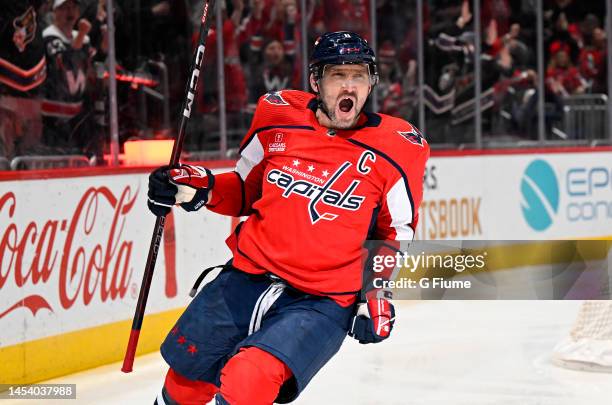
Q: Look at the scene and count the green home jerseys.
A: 0